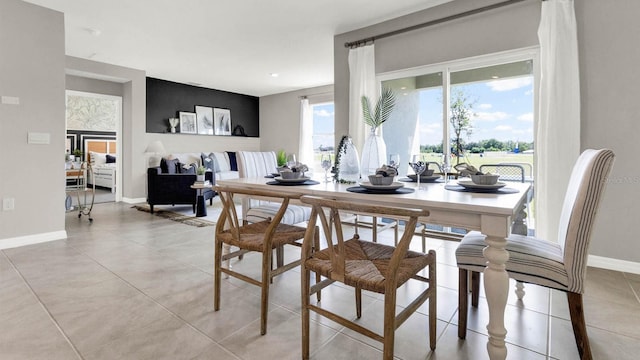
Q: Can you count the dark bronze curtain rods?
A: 2